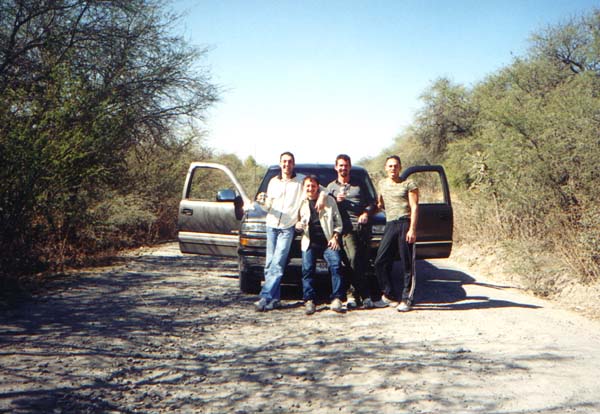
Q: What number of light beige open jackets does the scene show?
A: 1